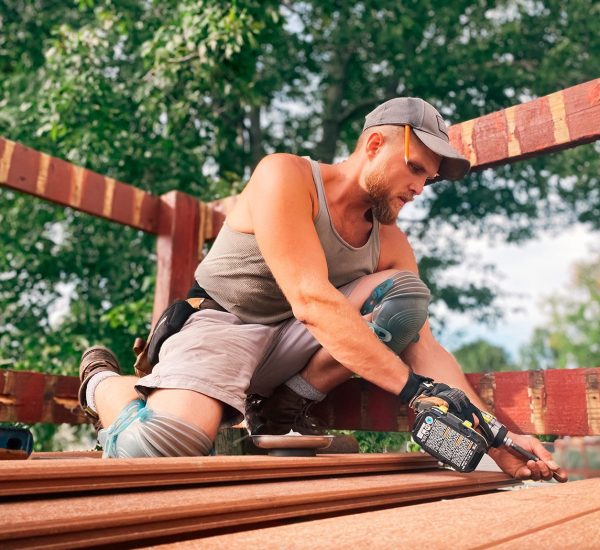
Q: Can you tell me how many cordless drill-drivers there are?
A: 1